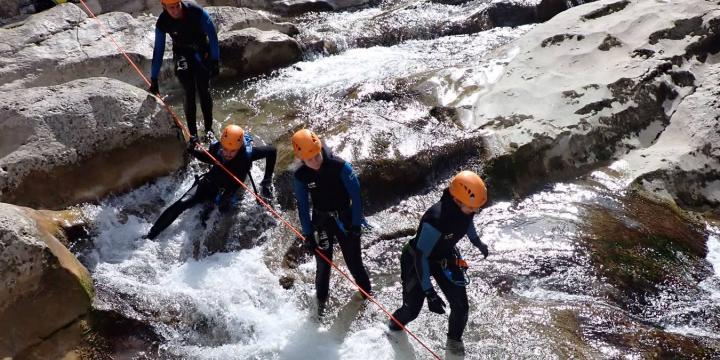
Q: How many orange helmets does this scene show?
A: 4